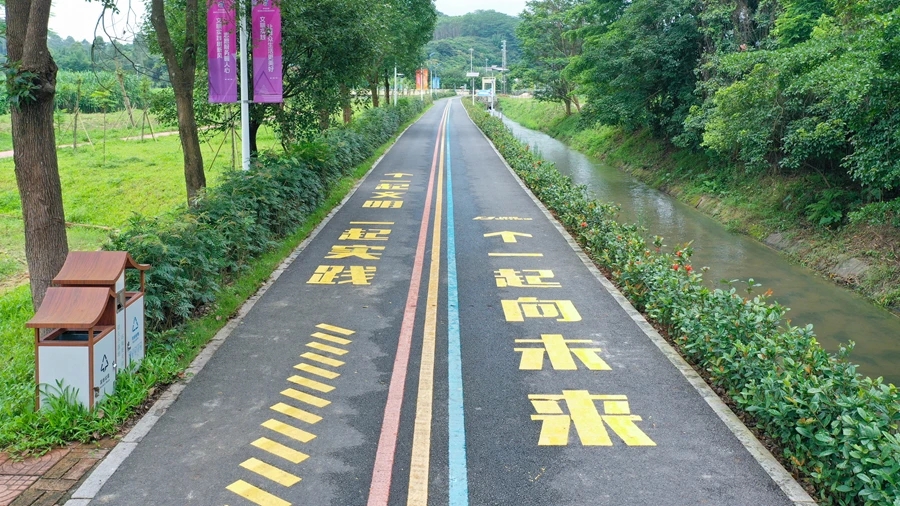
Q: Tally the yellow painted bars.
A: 12